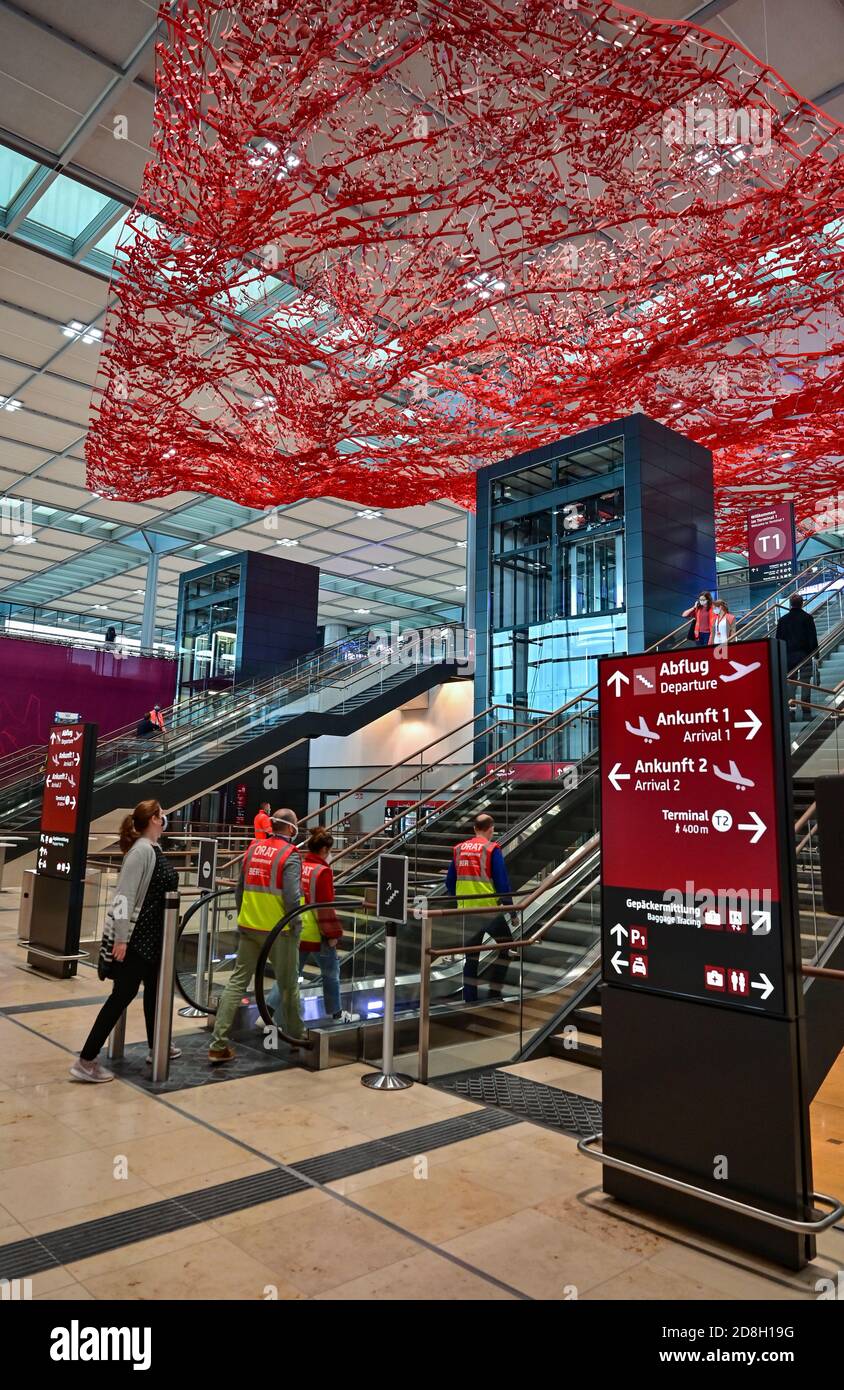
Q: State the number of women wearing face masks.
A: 4